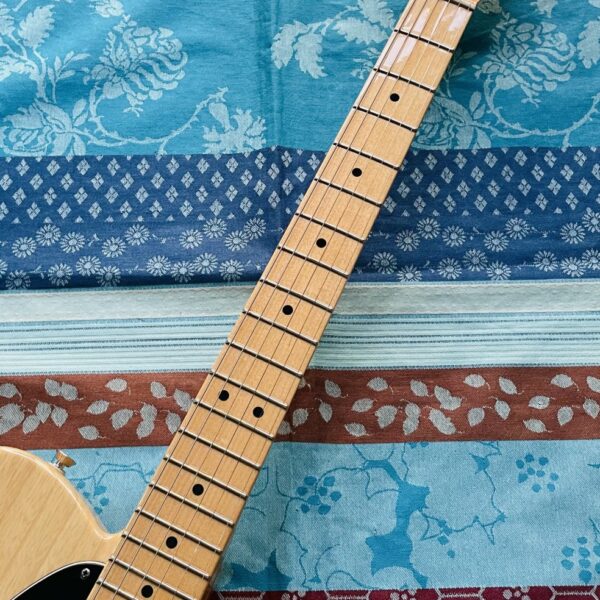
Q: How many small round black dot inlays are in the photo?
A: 9